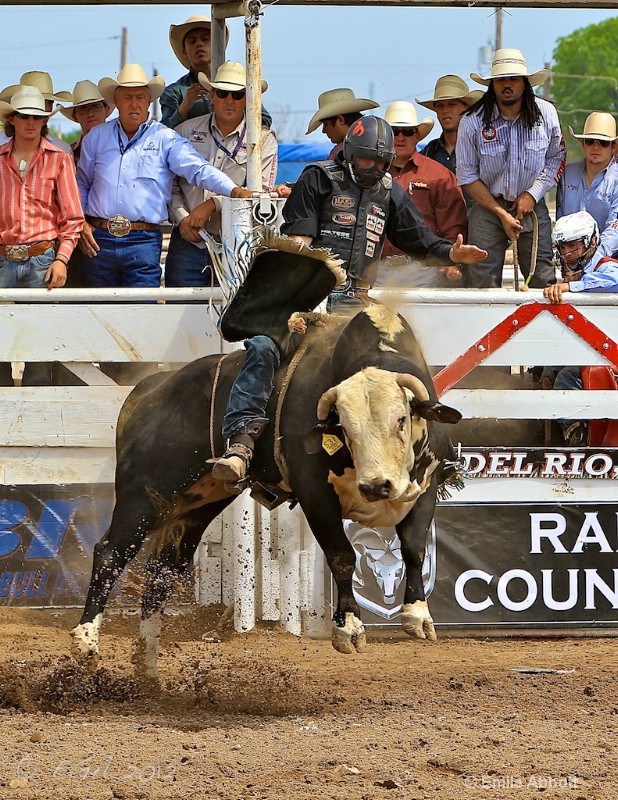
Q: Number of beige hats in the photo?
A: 11